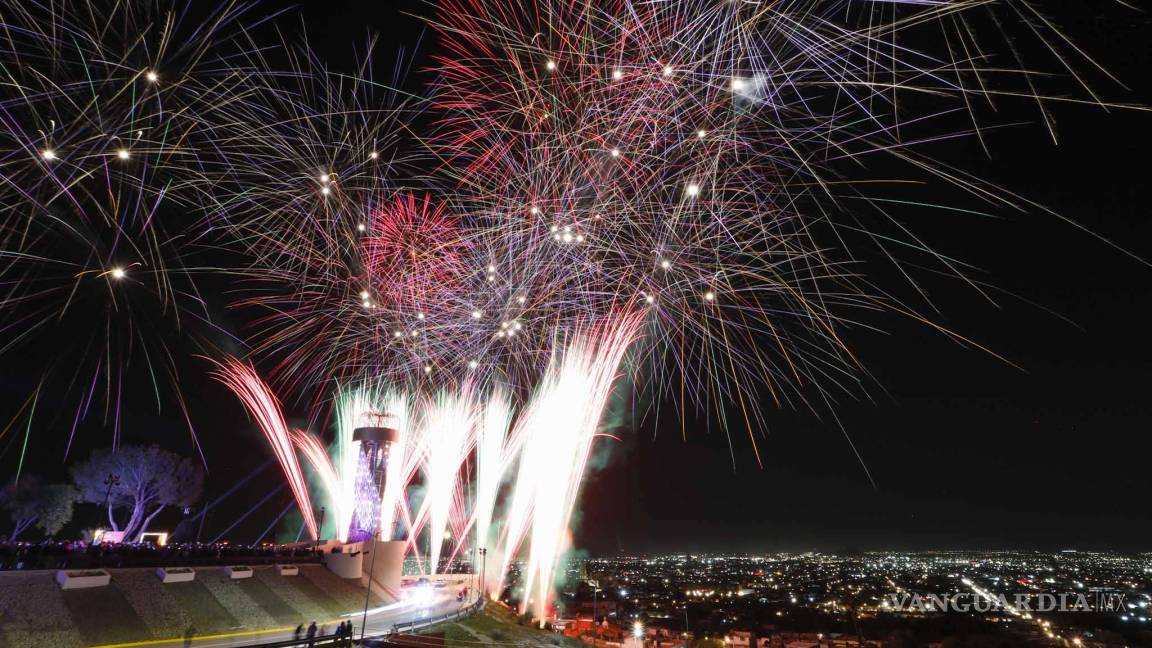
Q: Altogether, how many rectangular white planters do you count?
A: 4